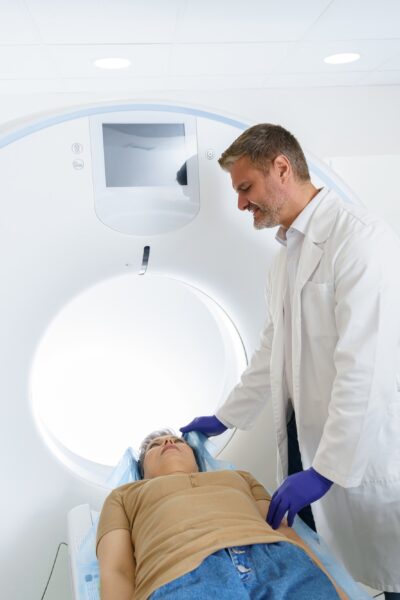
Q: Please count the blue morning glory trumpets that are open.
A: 0